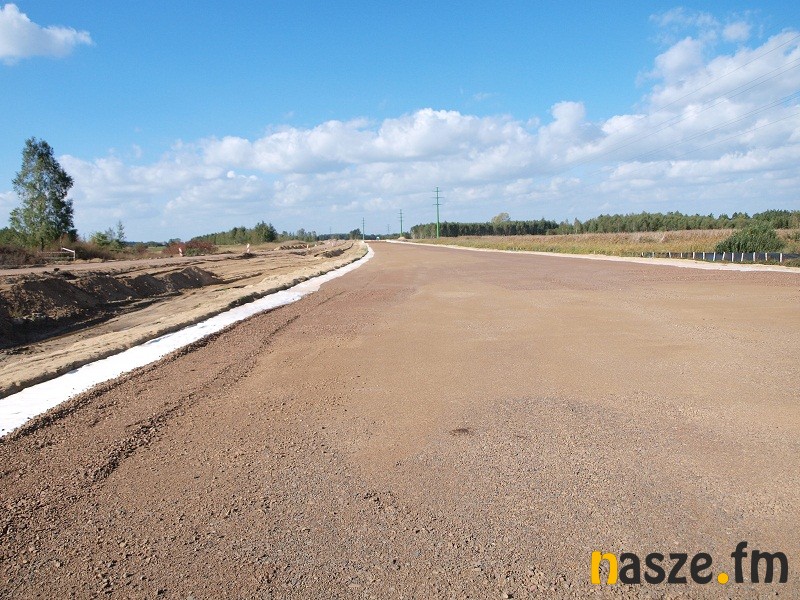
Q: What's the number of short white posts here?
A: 13